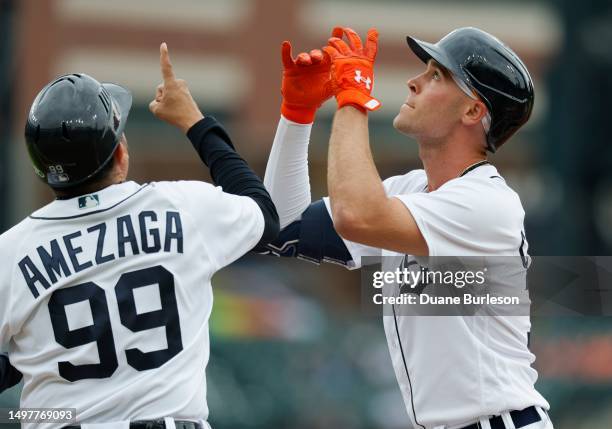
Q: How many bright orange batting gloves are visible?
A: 2